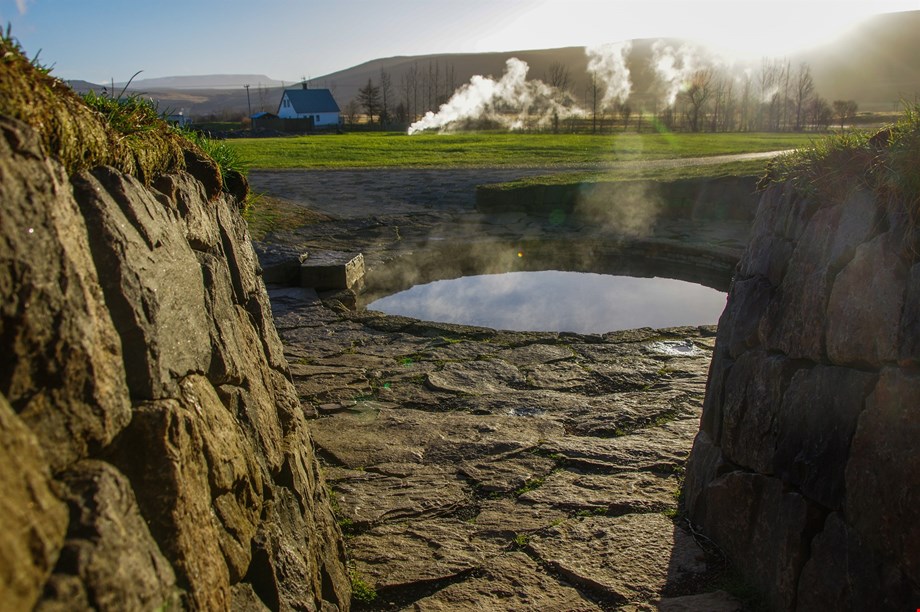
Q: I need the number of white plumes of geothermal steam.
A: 3